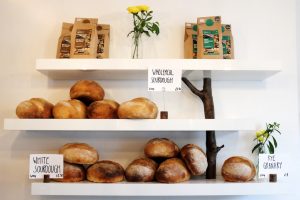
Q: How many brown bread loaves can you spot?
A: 13